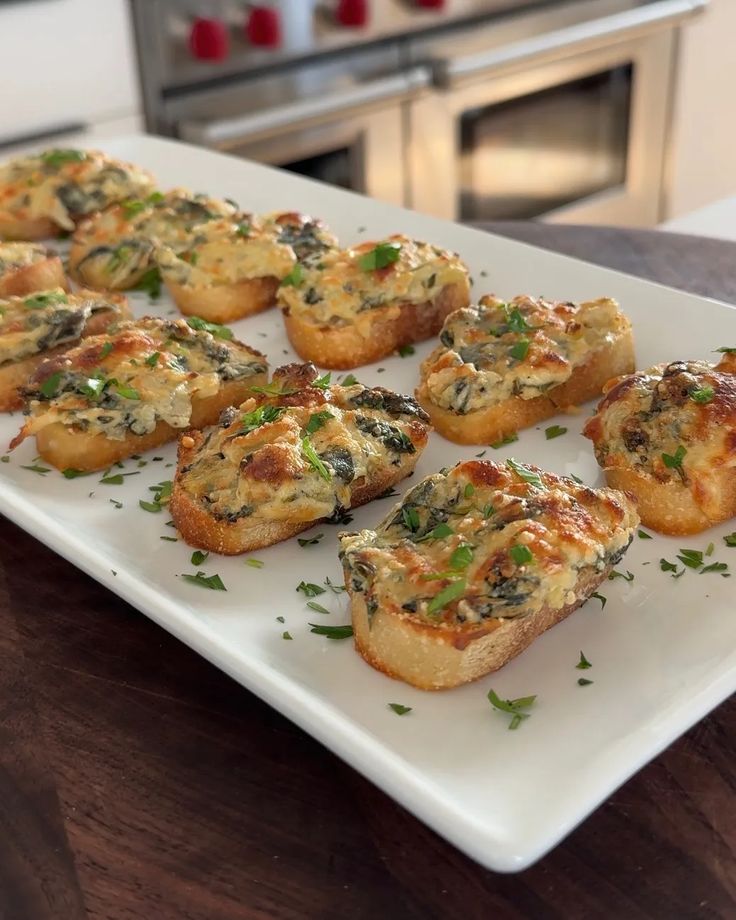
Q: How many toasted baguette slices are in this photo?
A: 11